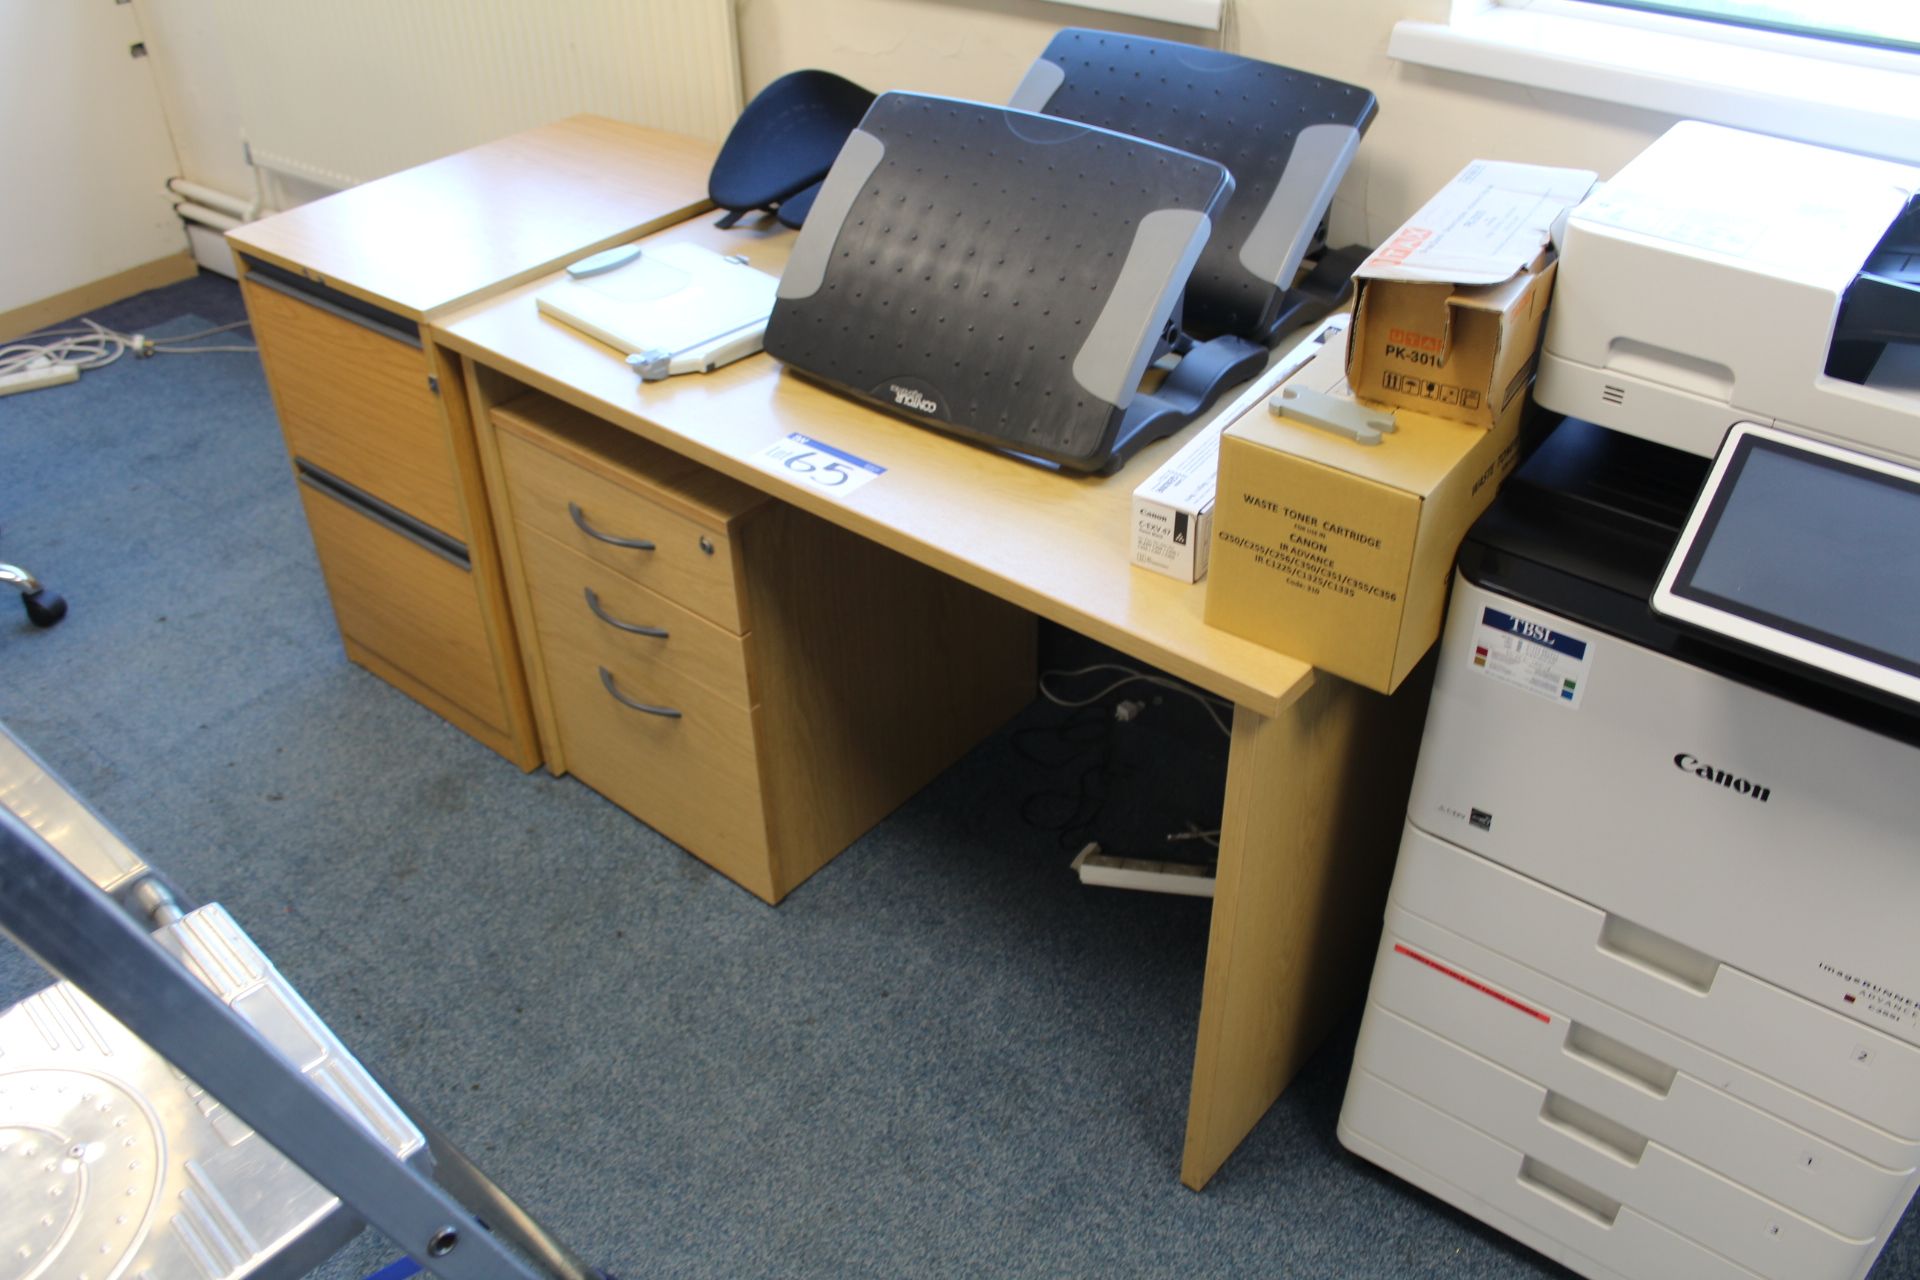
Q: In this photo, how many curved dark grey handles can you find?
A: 3